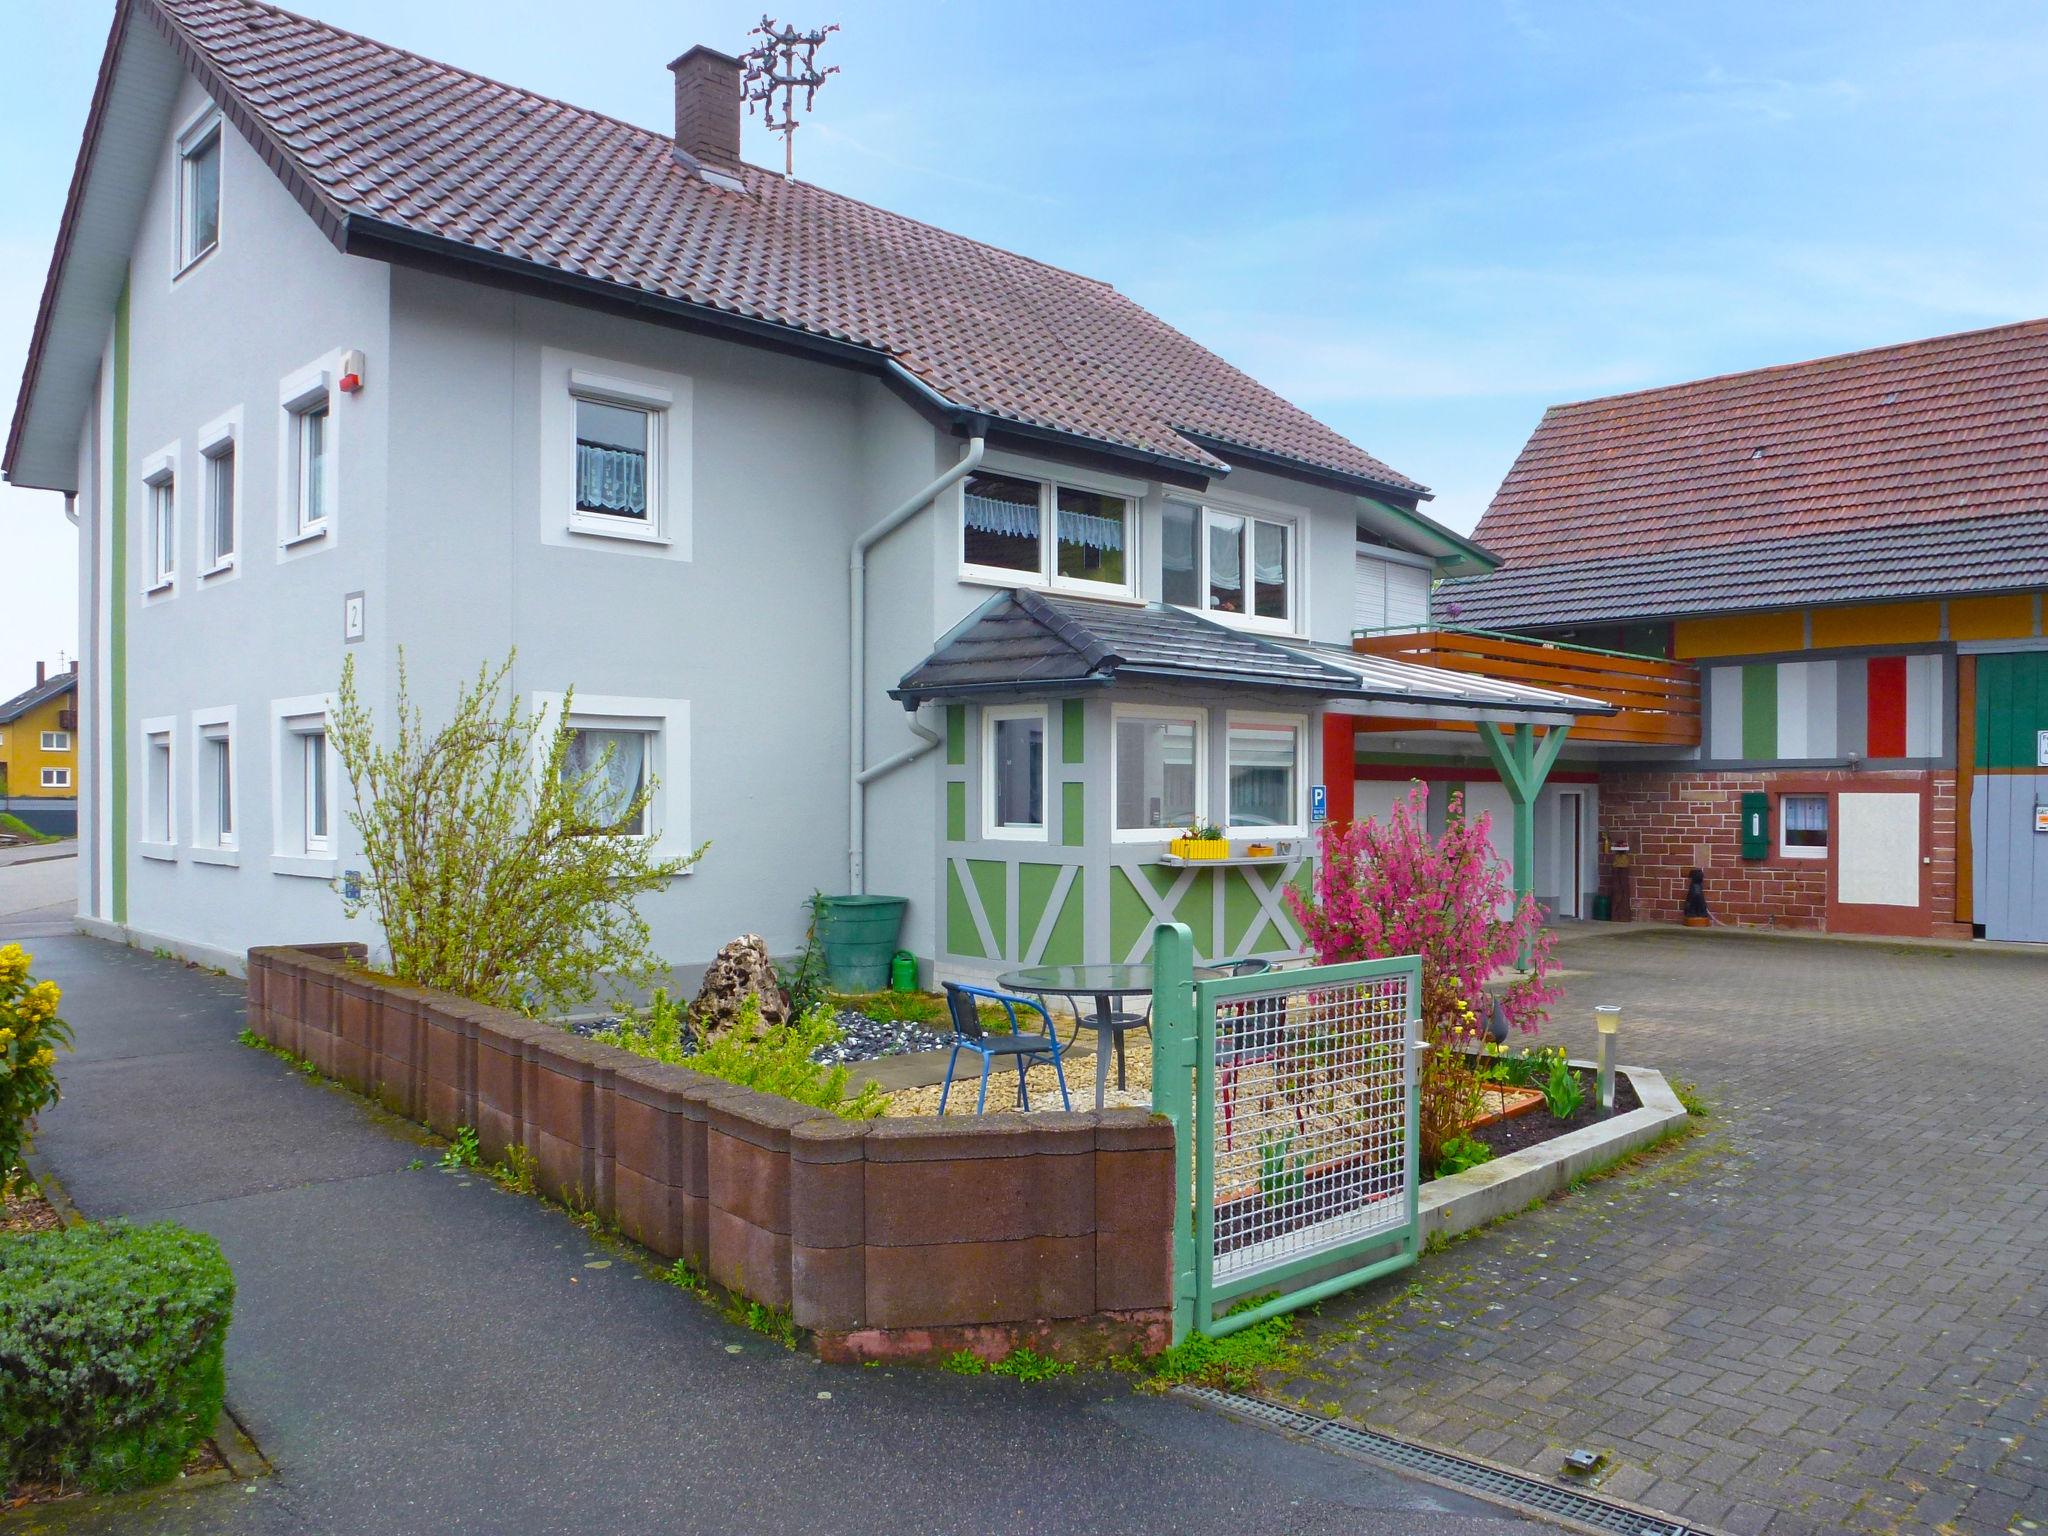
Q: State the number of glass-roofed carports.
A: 1